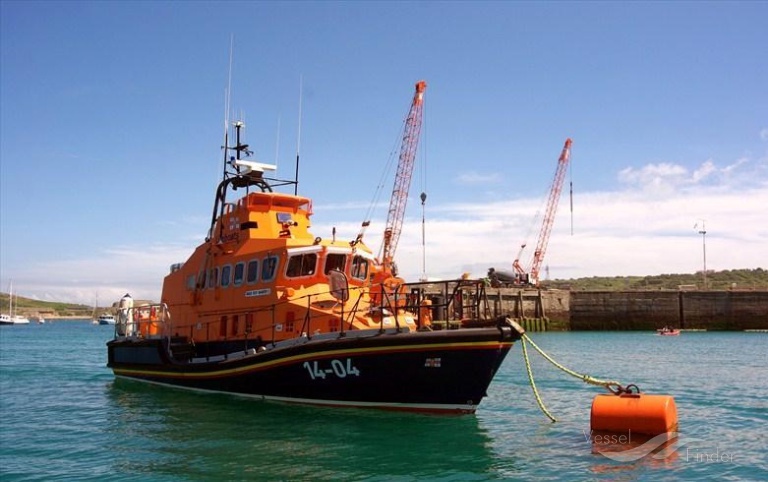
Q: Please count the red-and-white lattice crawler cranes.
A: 2